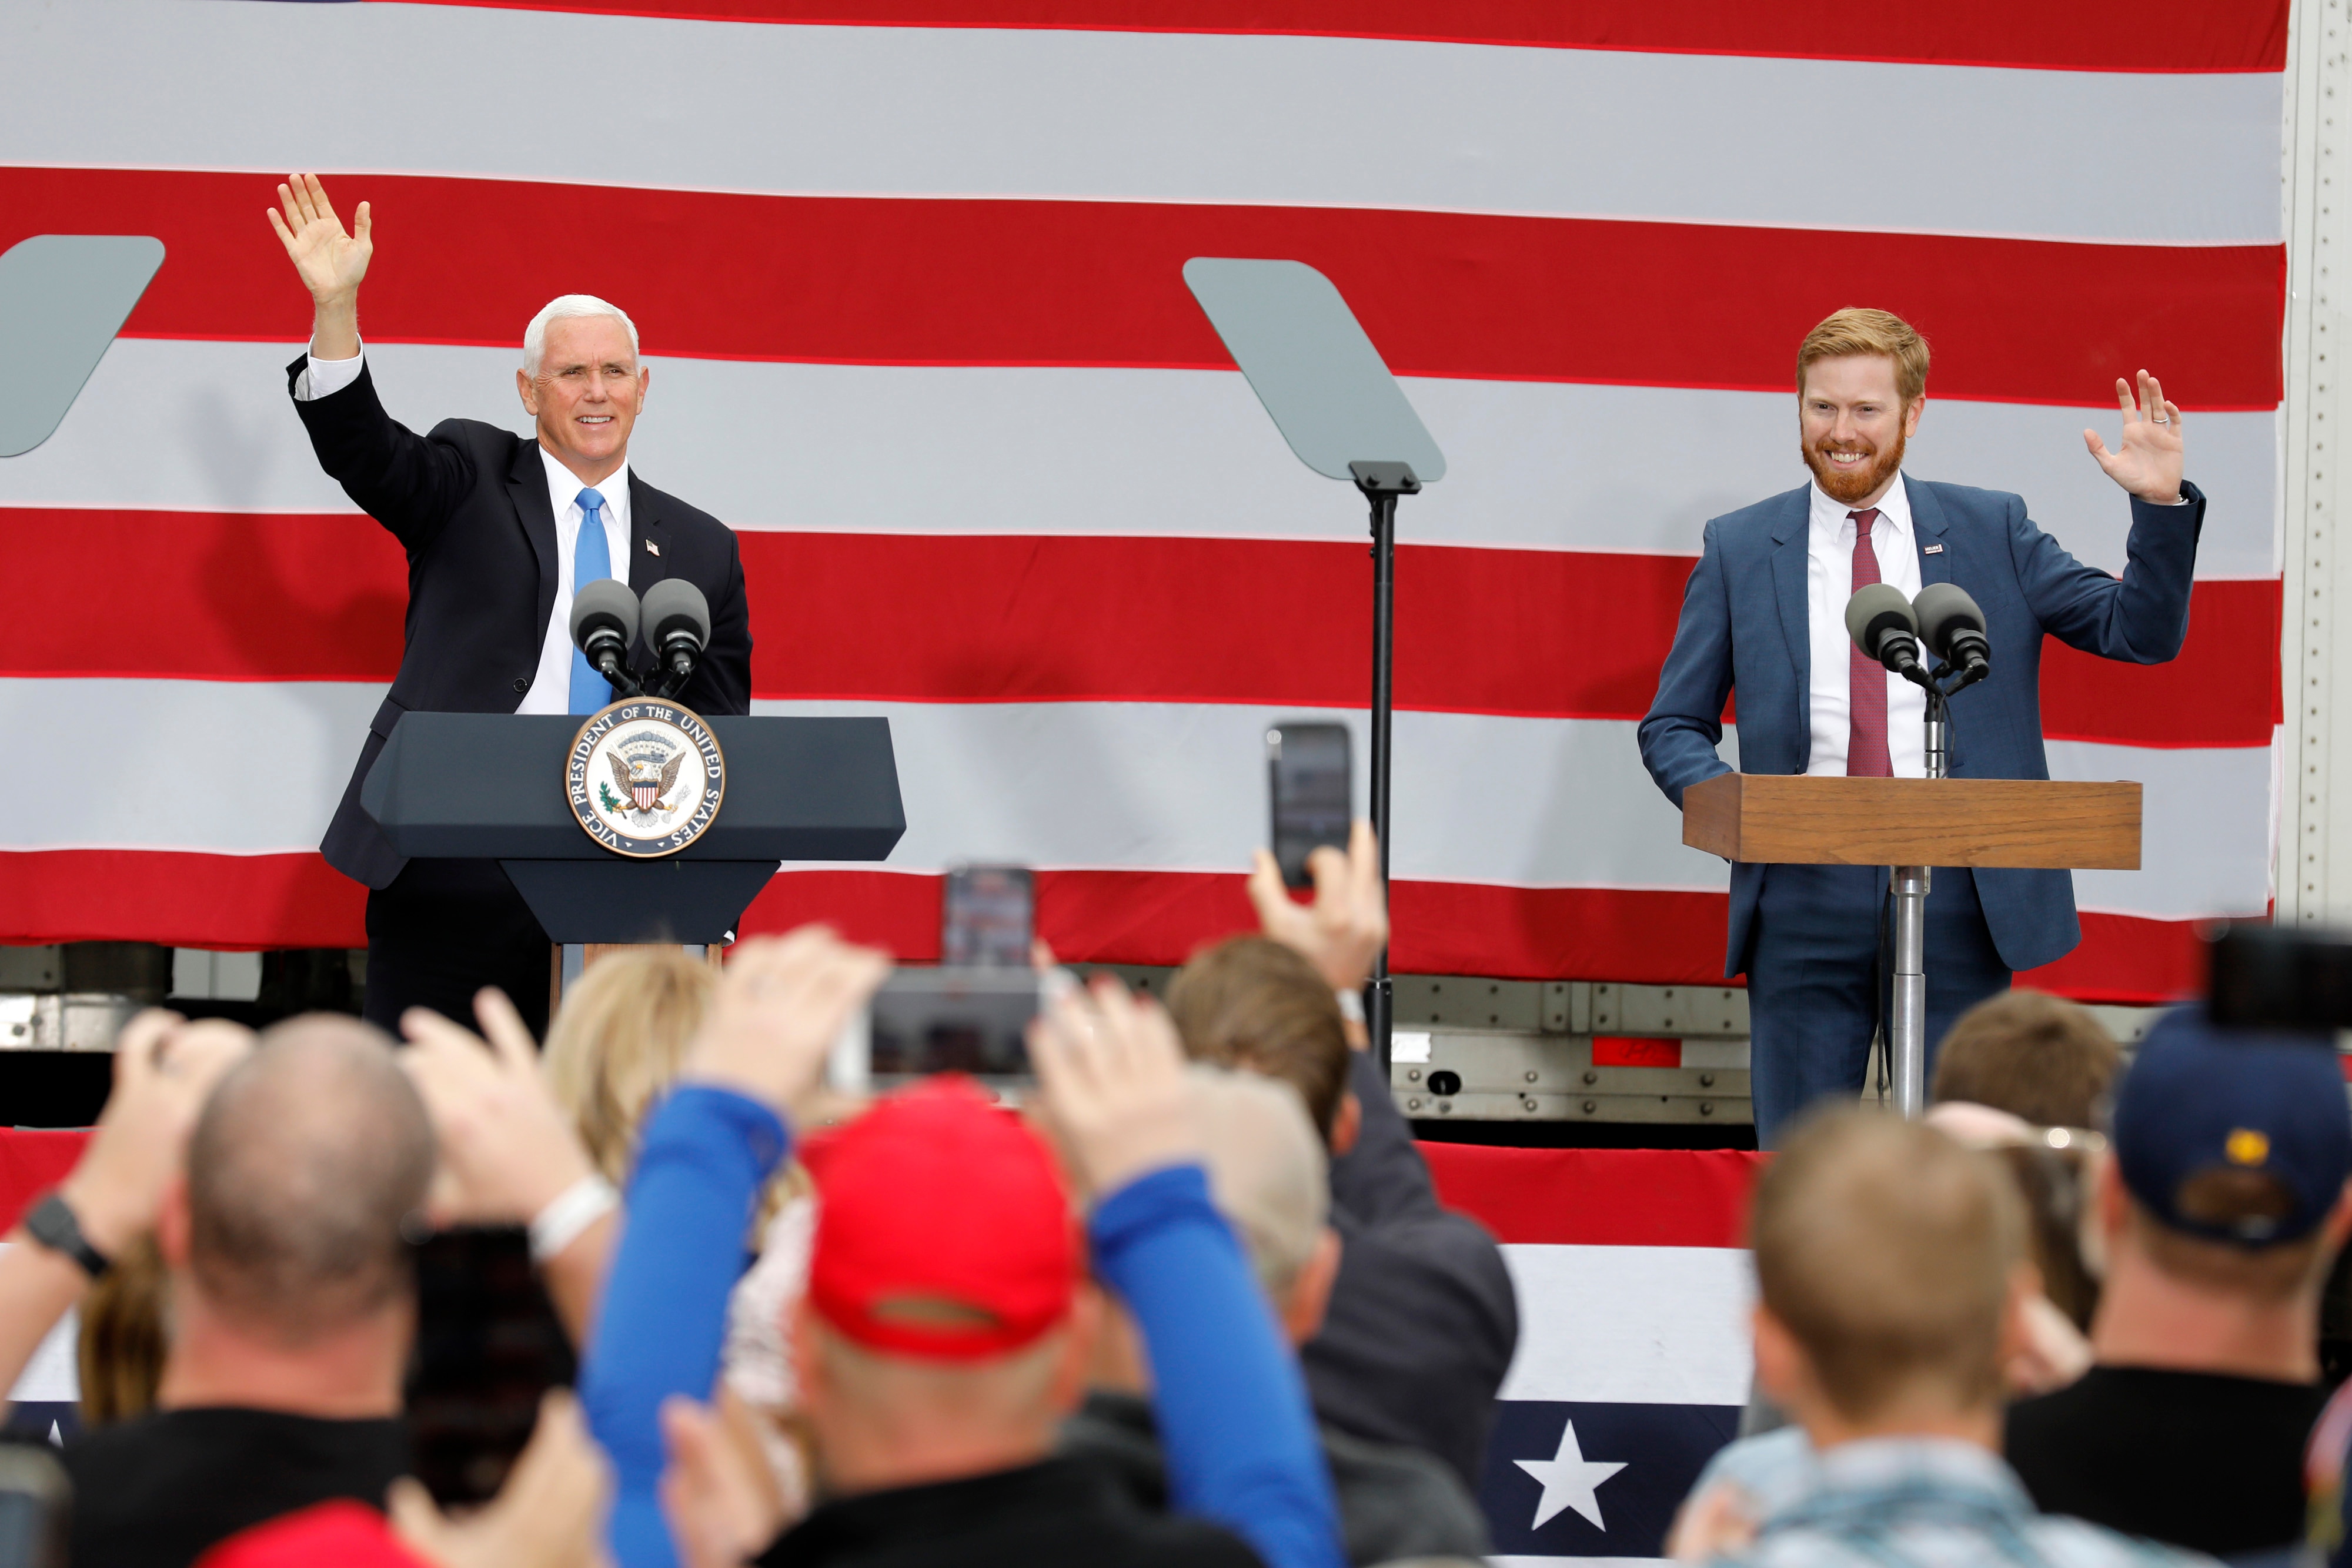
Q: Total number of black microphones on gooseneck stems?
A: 4